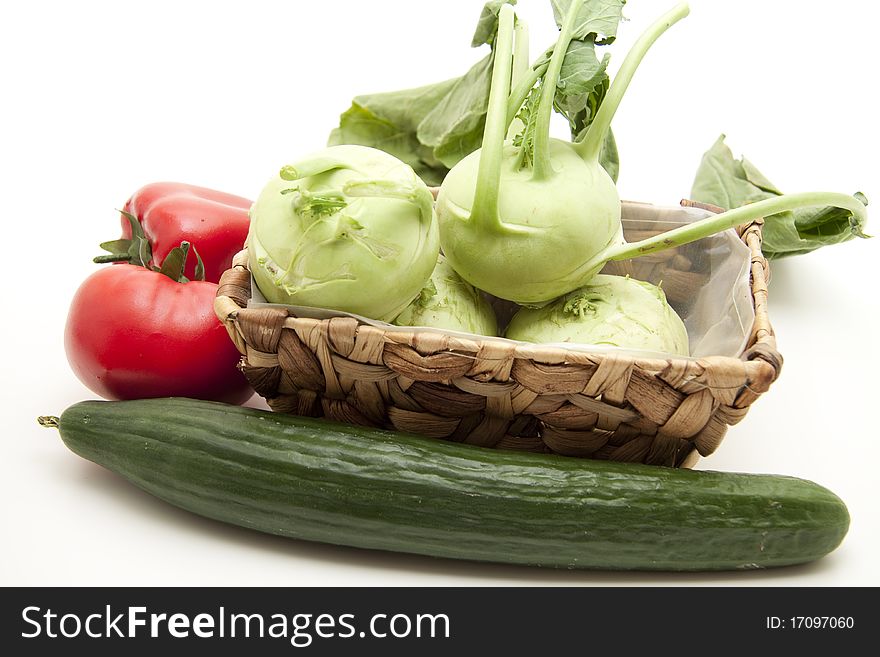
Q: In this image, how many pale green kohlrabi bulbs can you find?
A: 4